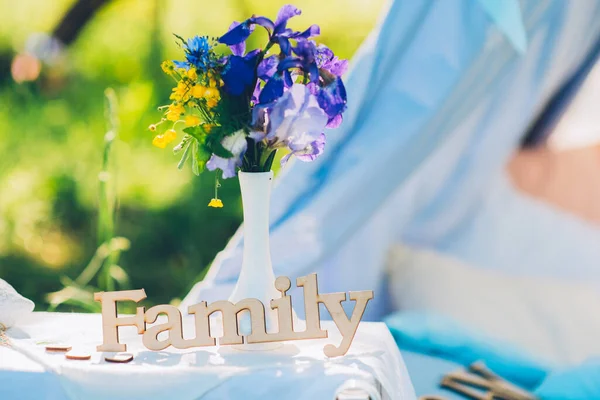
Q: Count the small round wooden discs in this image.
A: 3